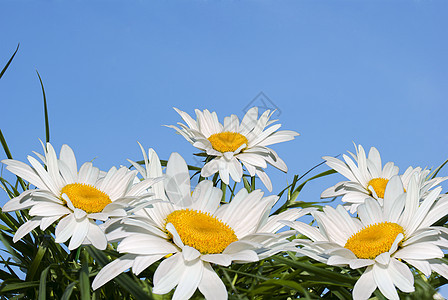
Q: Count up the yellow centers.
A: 5